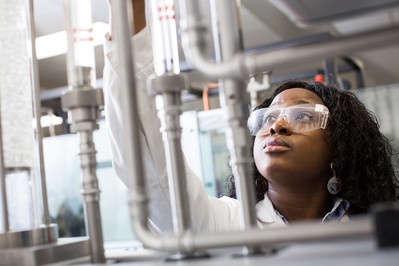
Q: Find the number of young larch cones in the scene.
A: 0